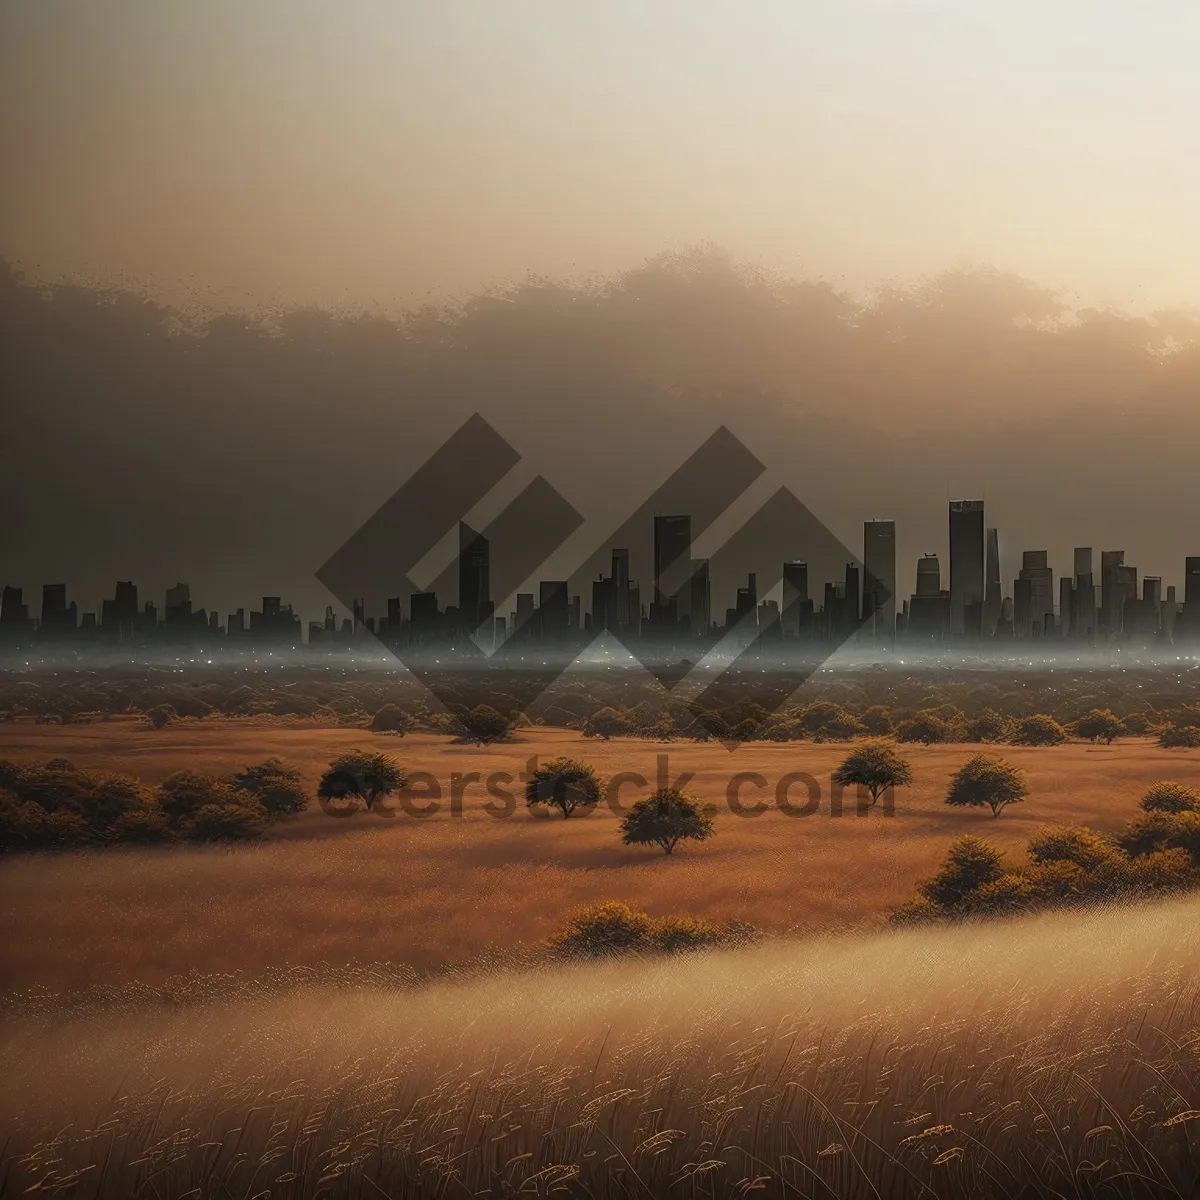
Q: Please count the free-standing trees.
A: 5